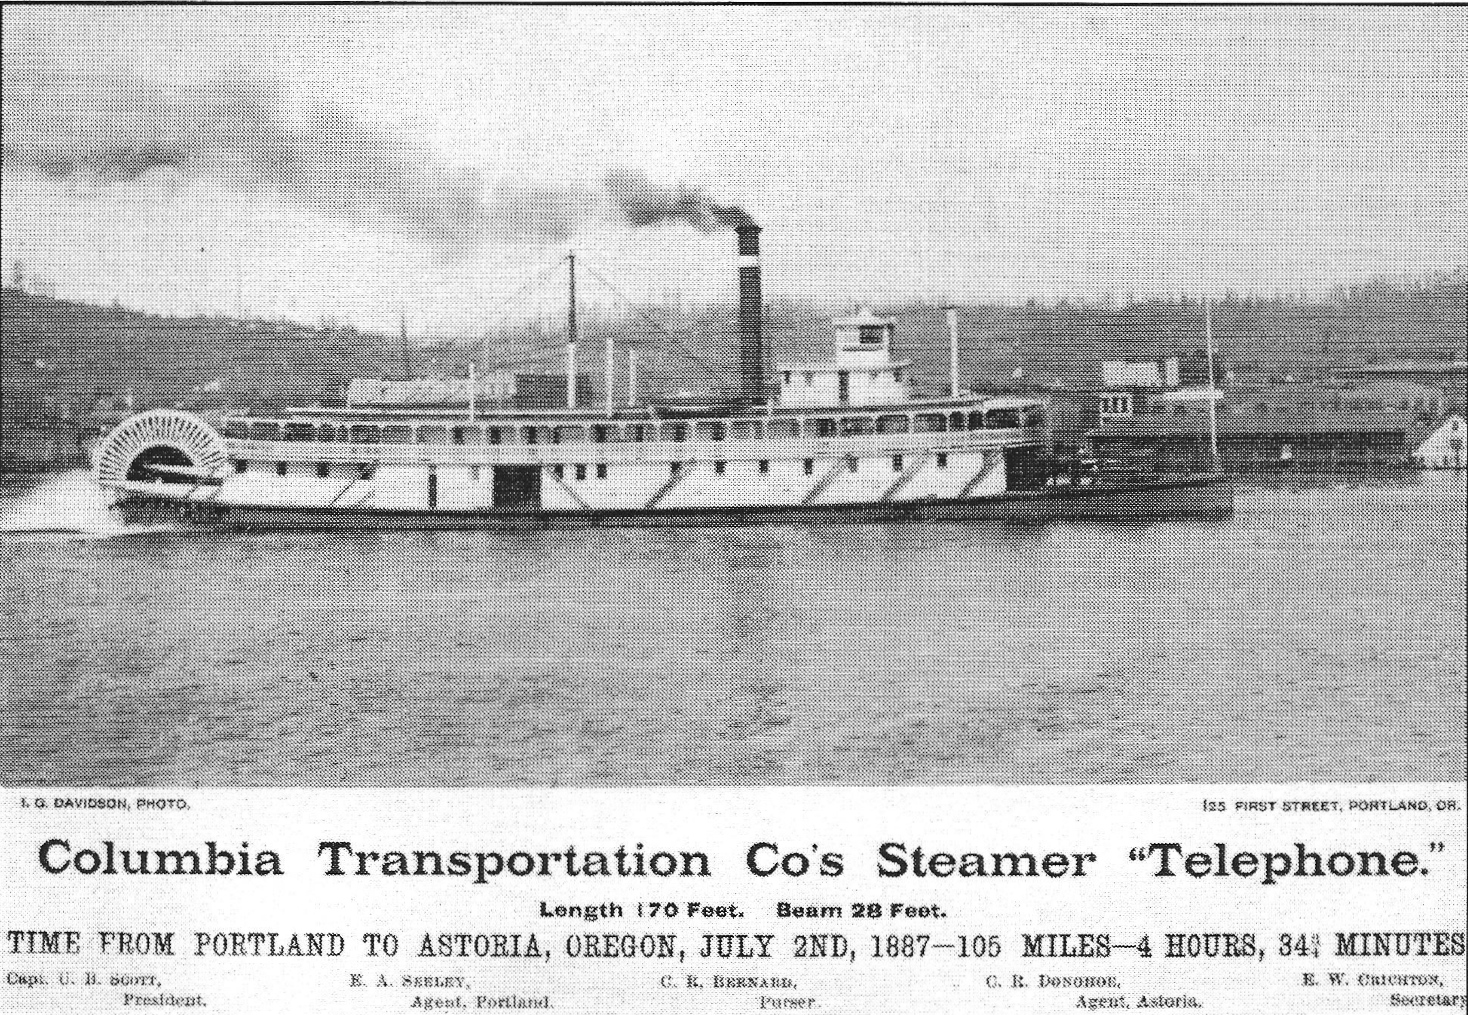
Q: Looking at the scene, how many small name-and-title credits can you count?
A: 5